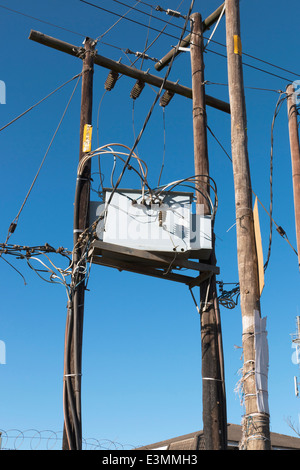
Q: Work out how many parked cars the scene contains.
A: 0